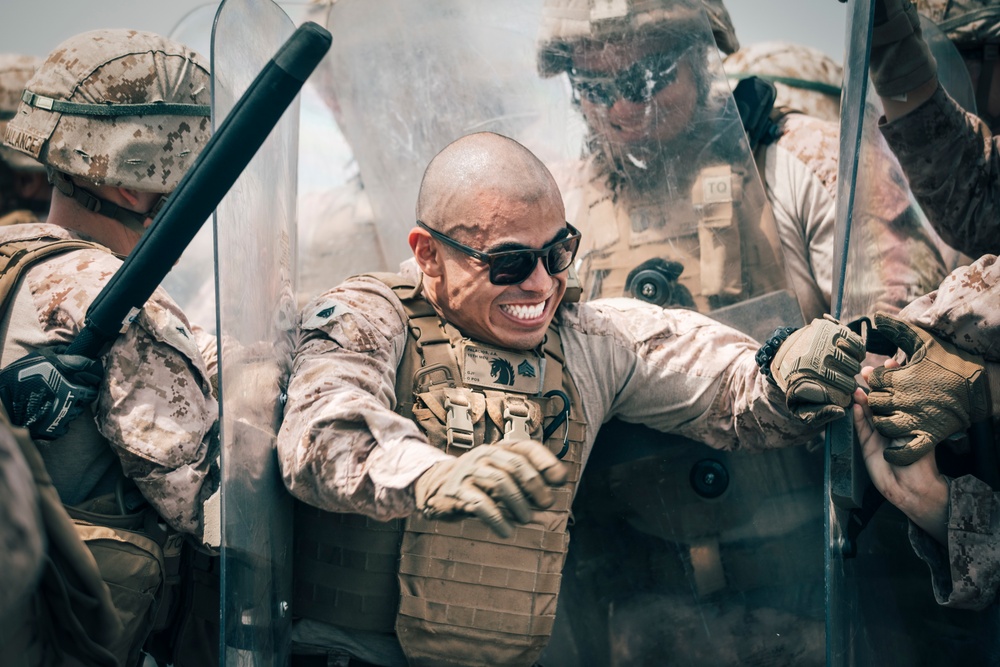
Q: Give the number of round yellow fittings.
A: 0